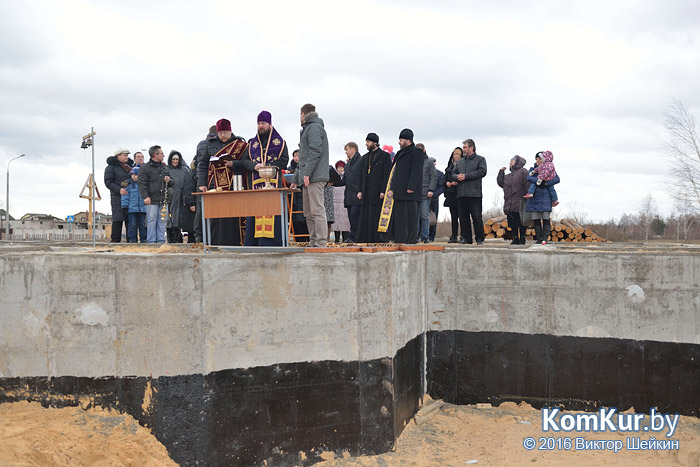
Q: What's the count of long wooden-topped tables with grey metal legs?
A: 1